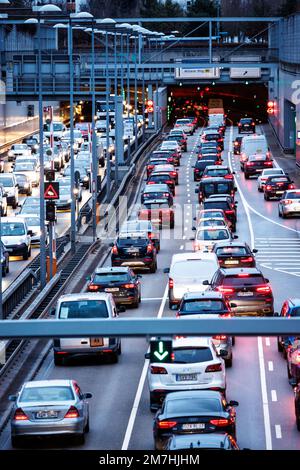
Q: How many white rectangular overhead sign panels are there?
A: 2